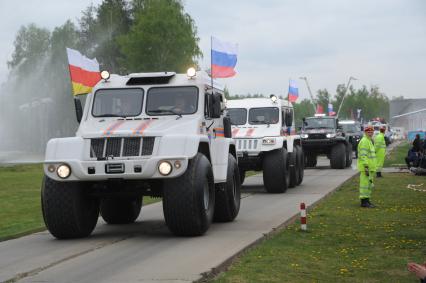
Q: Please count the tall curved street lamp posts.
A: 2